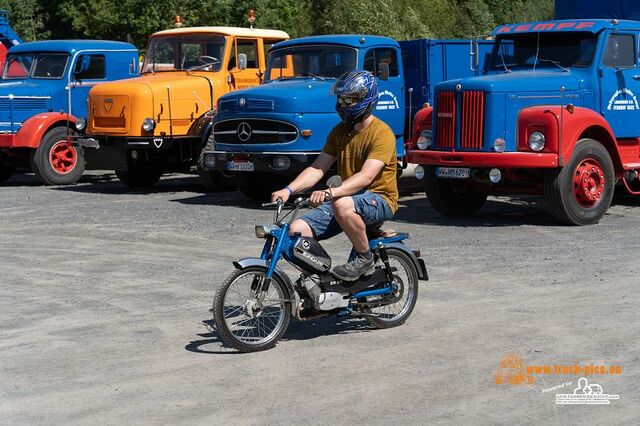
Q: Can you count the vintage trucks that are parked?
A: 4